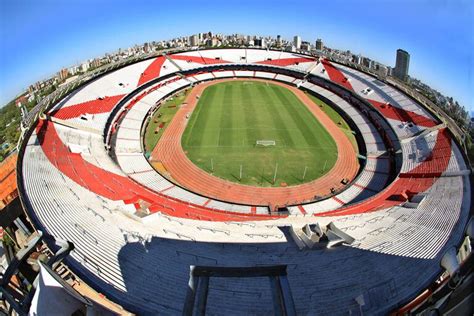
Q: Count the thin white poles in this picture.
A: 5